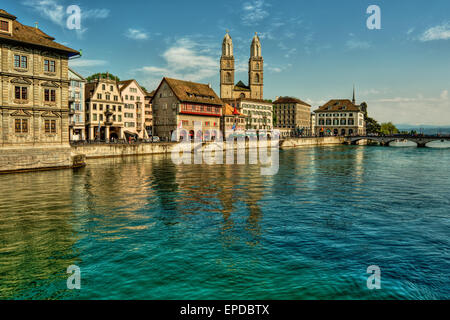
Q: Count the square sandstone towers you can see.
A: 2